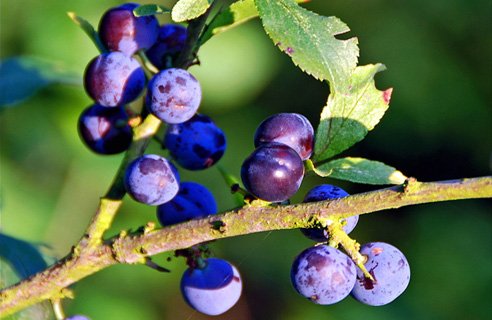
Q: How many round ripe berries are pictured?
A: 14